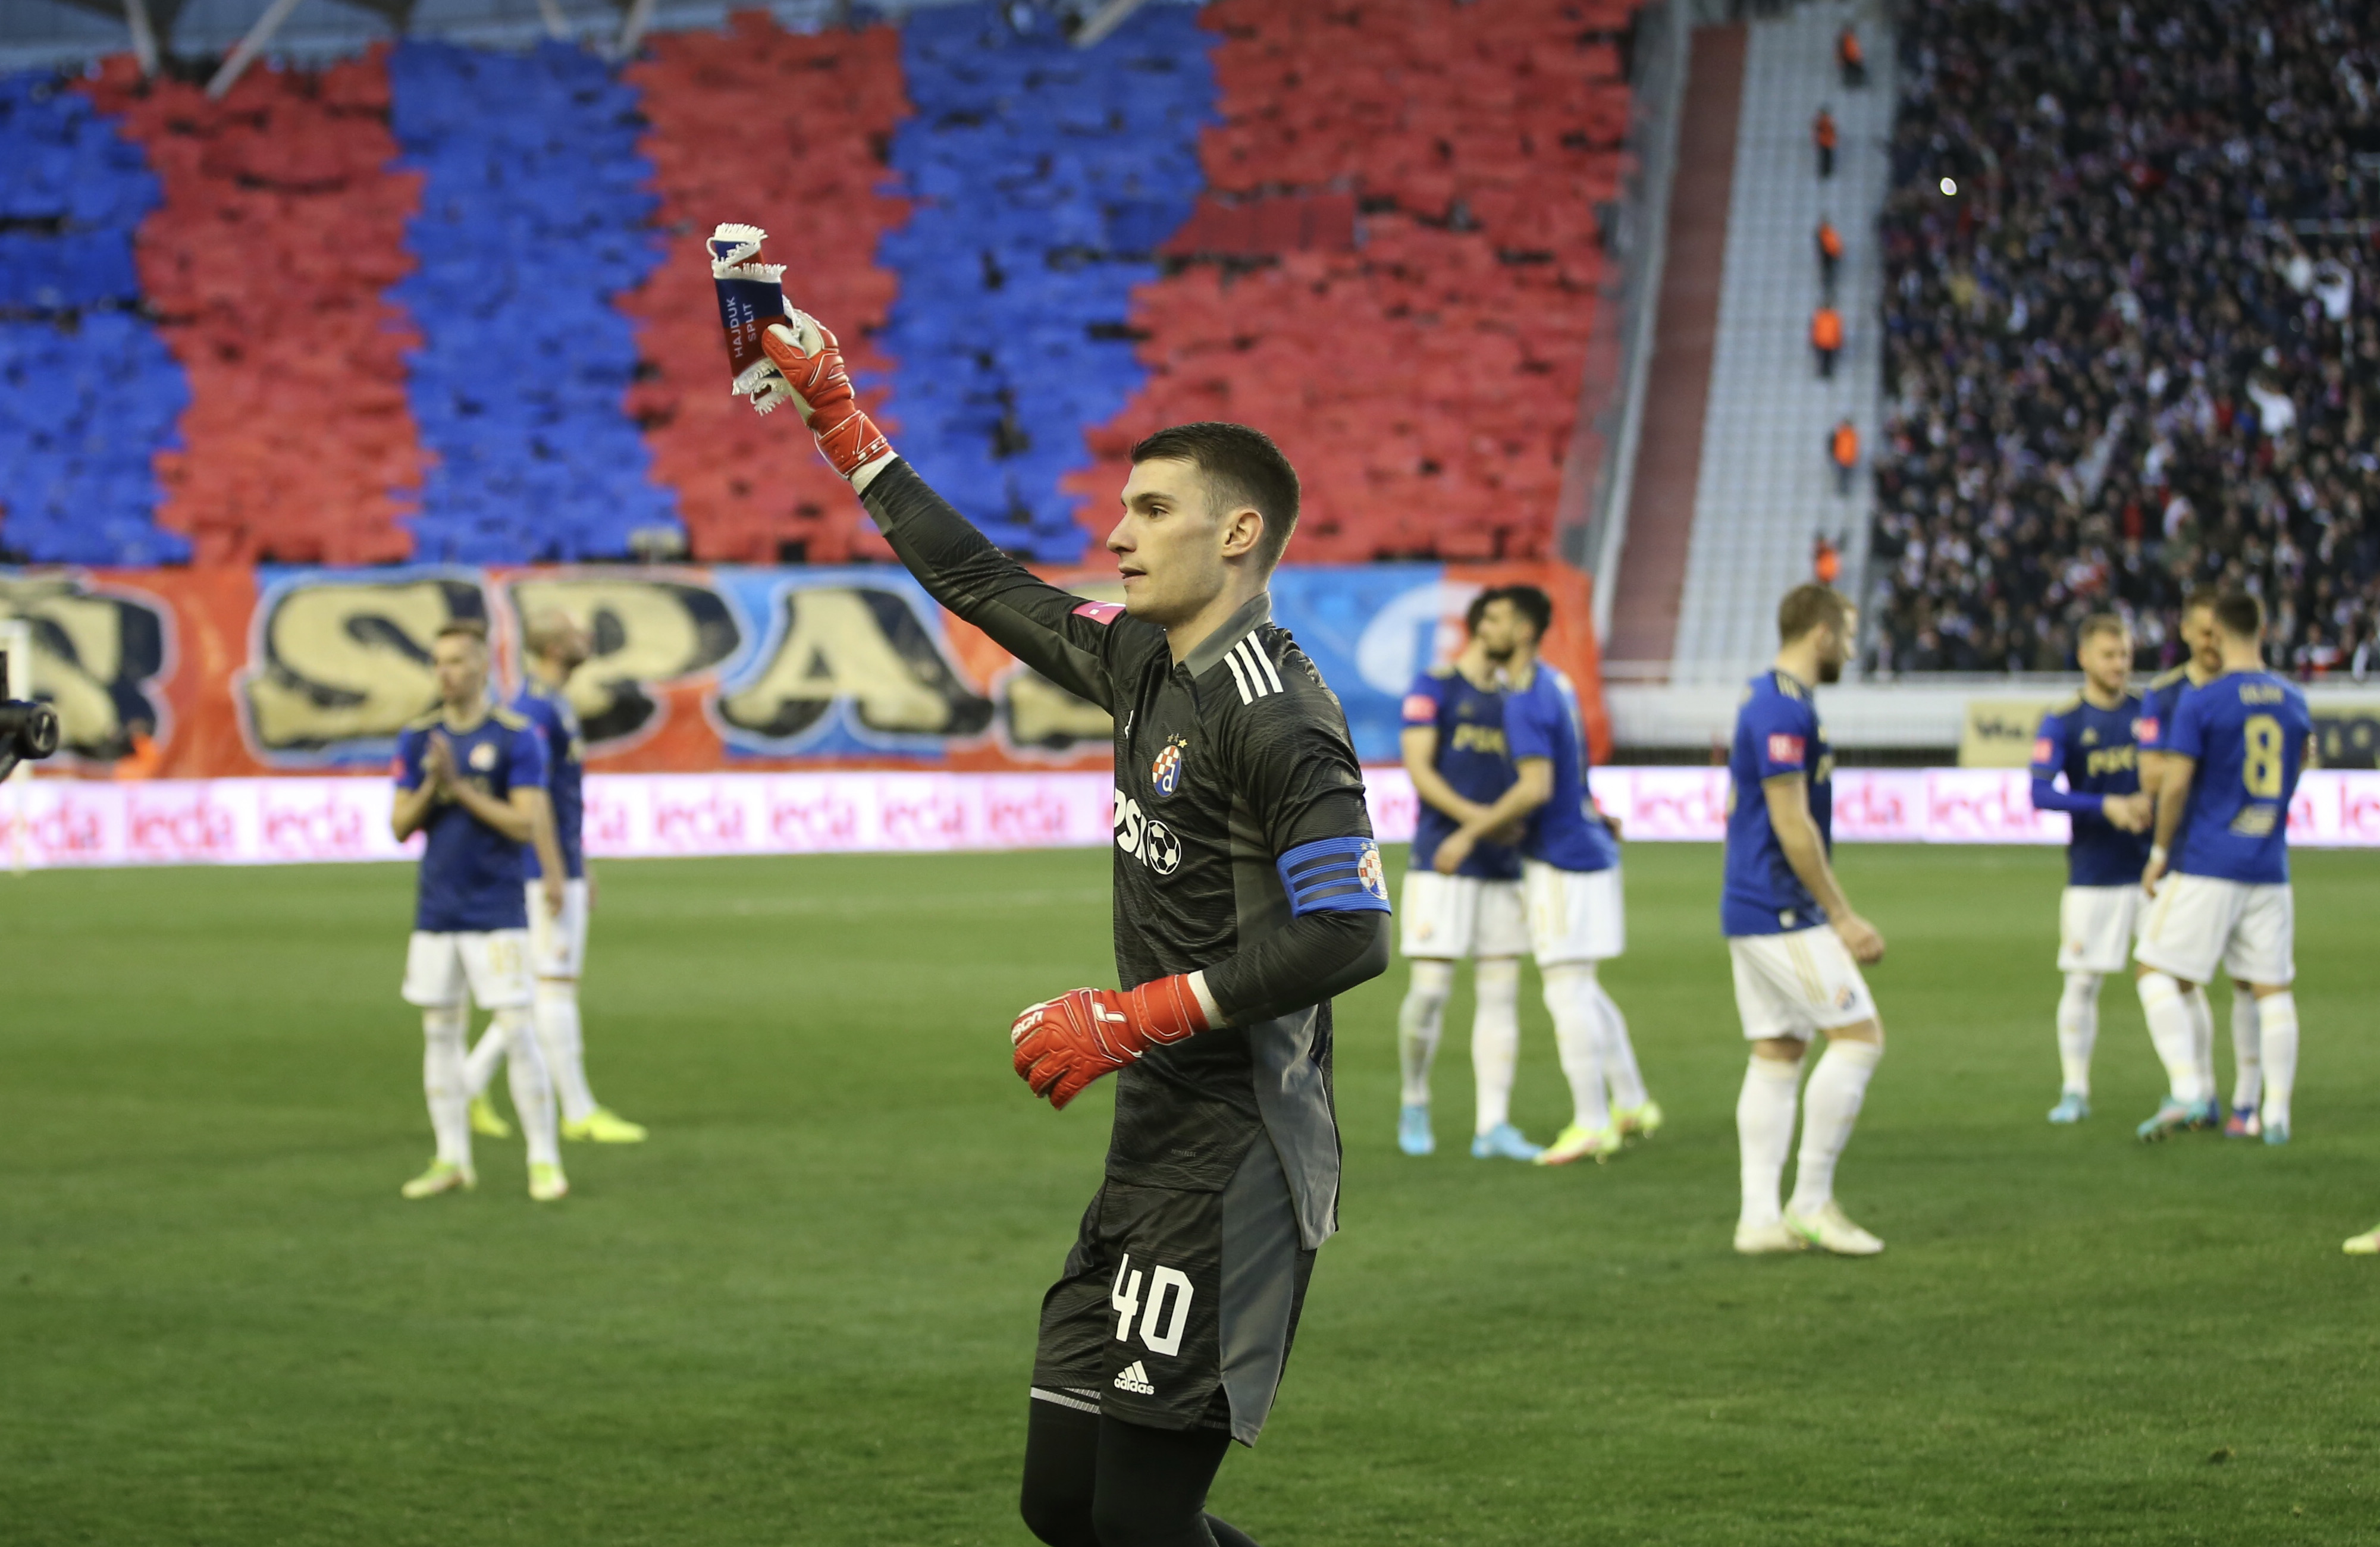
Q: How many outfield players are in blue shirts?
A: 8